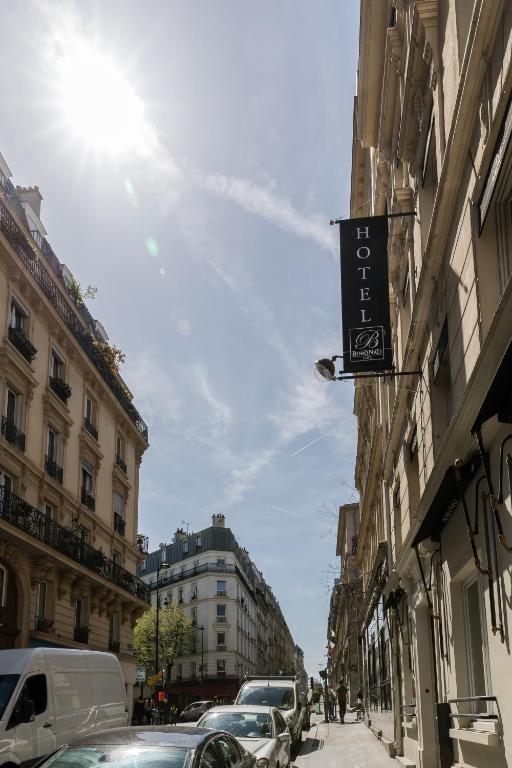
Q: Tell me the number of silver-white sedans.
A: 1